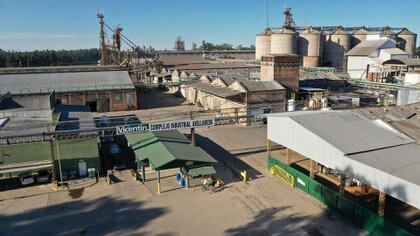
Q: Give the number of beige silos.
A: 7